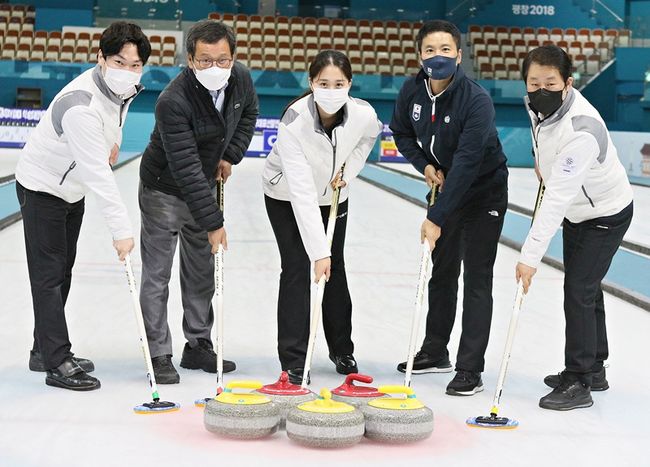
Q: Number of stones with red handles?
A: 2